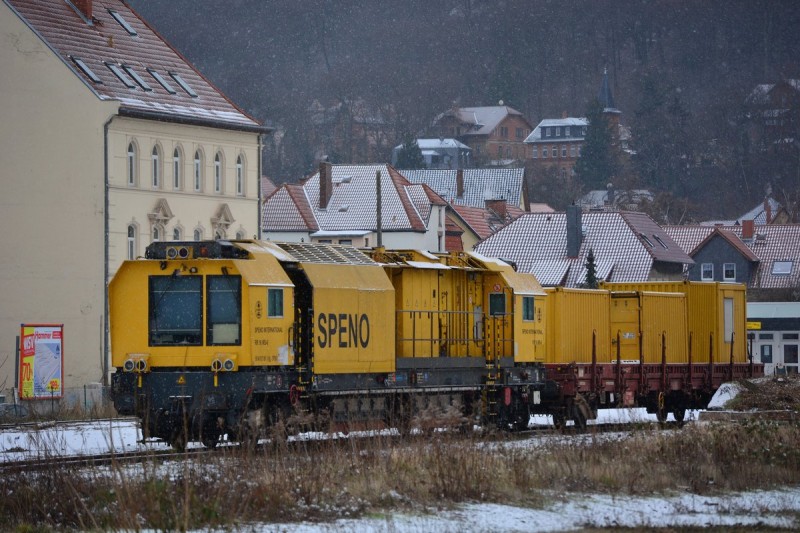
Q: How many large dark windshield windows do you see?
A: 2